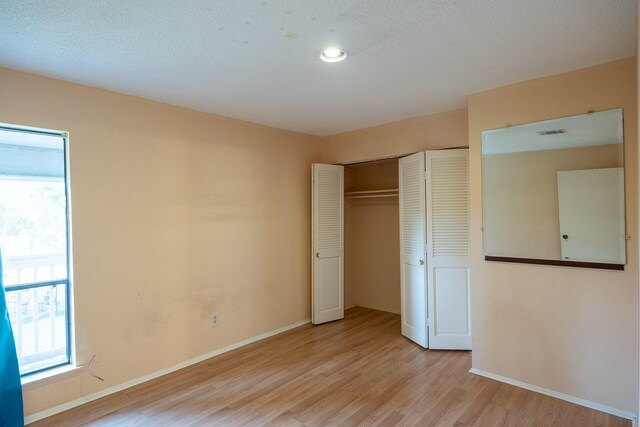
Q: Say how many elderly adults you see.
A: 0